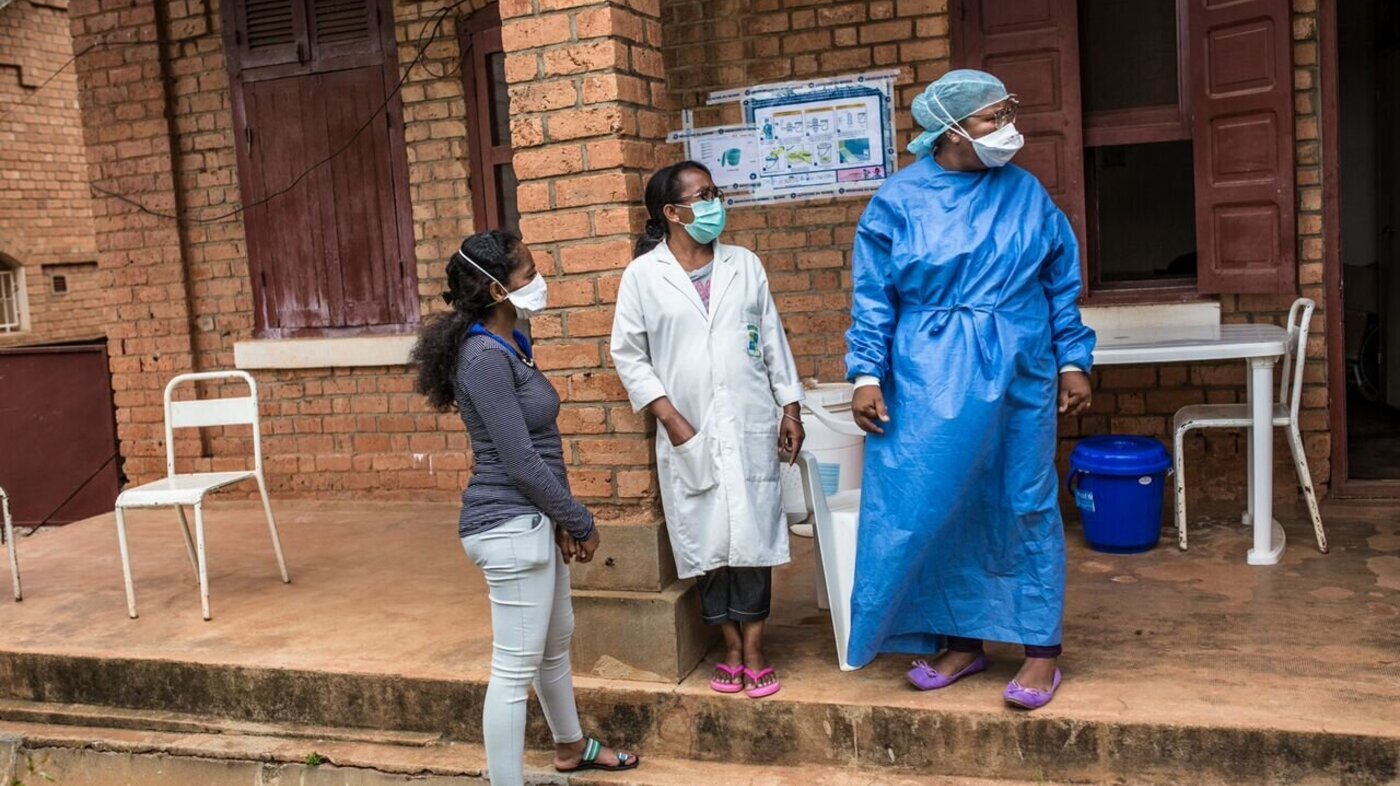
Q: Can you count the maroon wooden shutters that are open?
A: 2